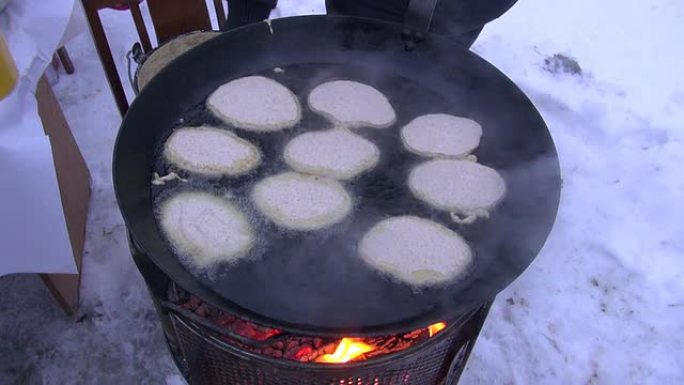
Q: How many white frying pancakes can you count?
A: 9